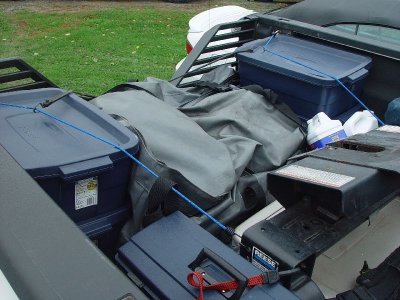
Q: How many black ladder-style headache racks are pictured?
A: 2